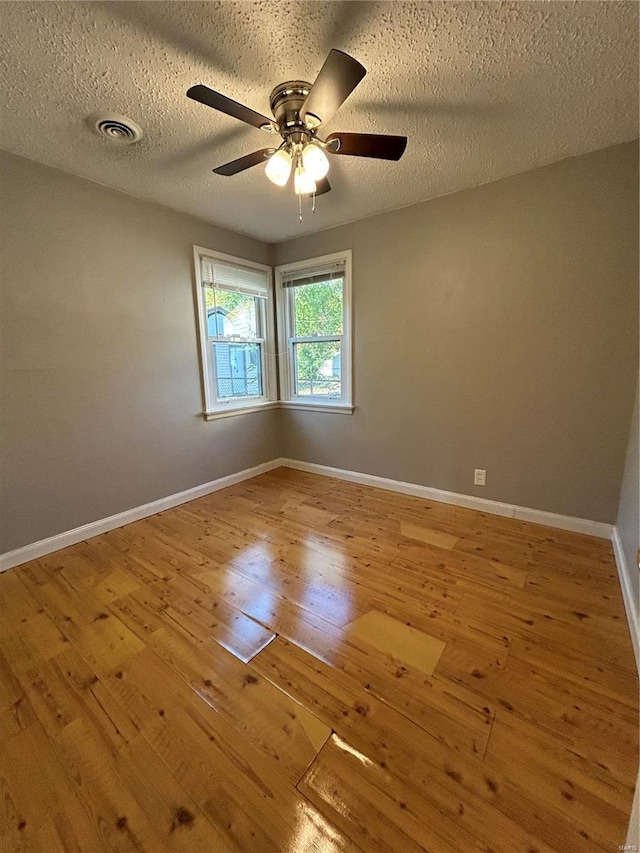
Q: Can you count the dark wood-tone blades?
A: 5